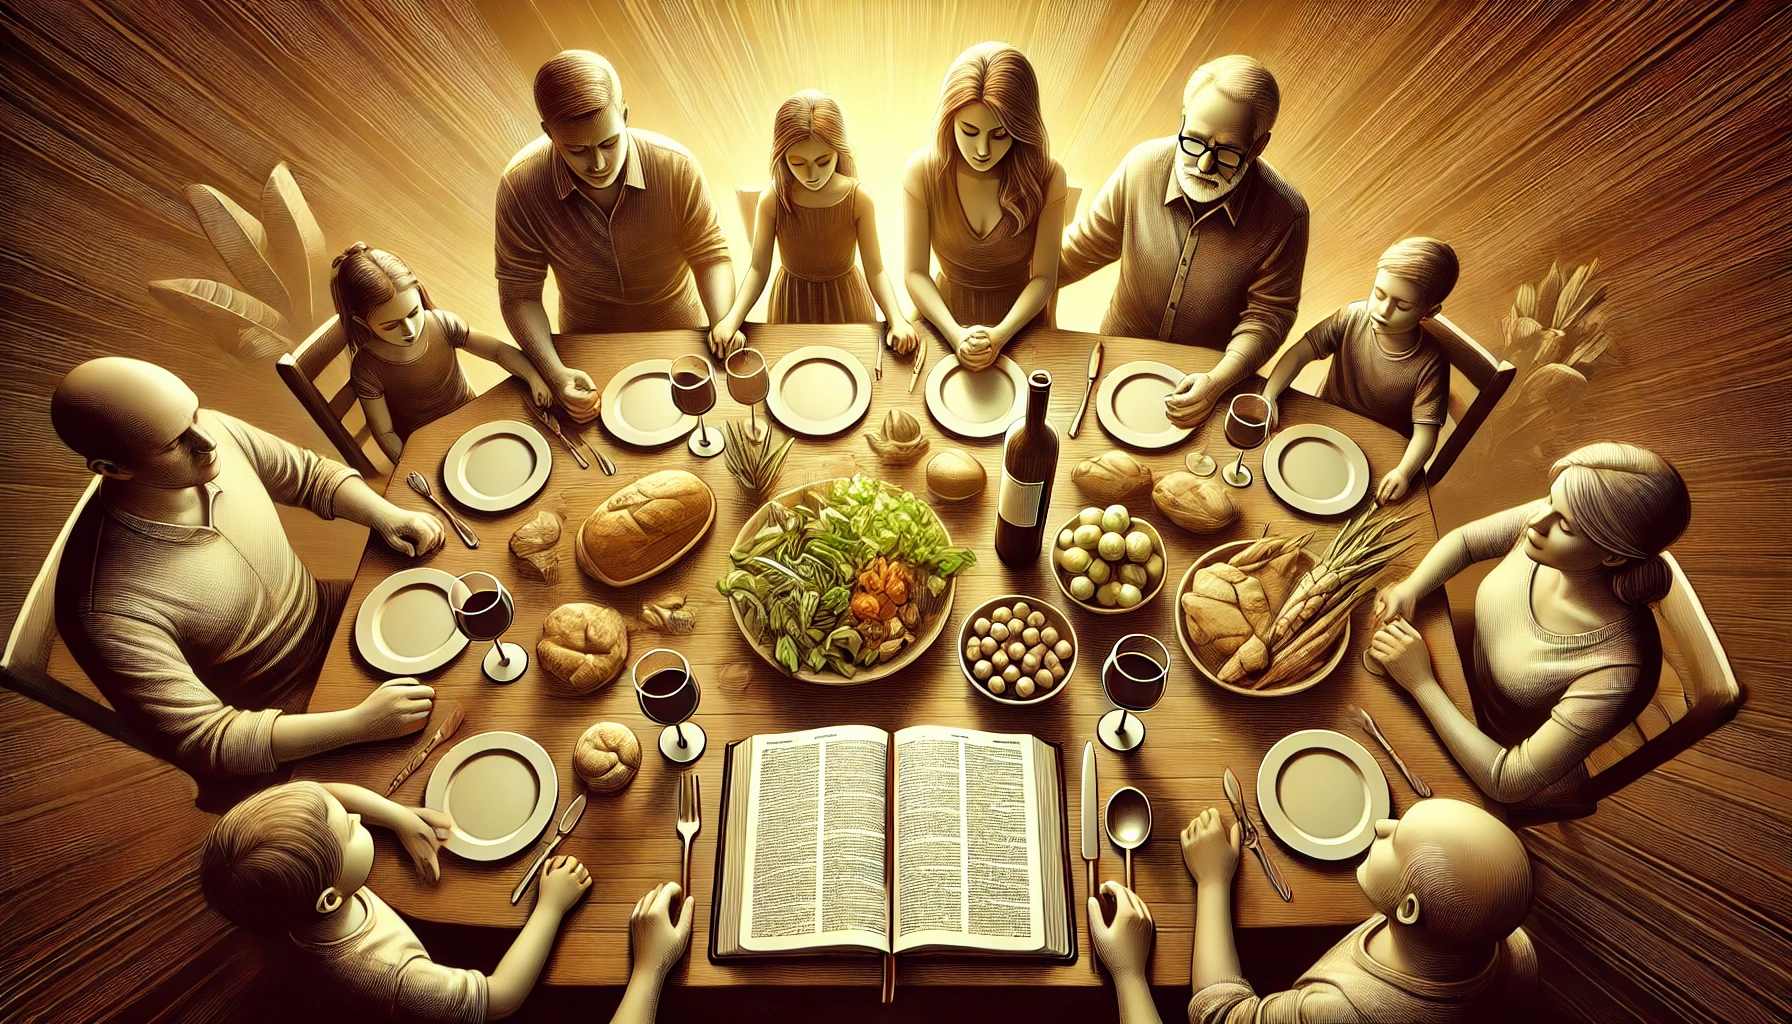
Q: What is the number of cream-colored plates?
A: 9